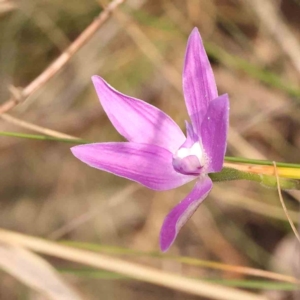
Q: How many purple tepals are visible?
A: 5